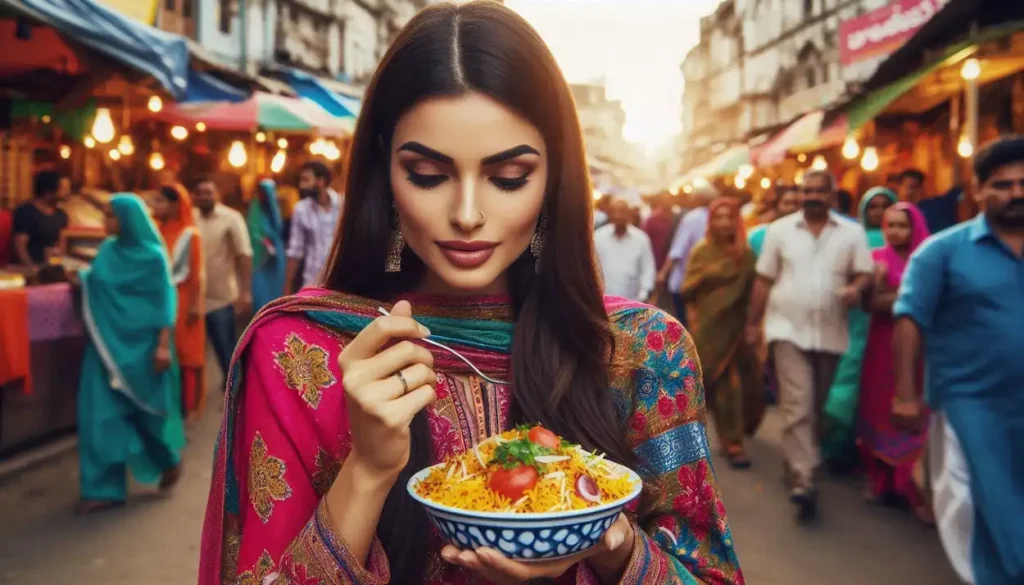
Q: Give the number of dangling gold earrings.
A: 2